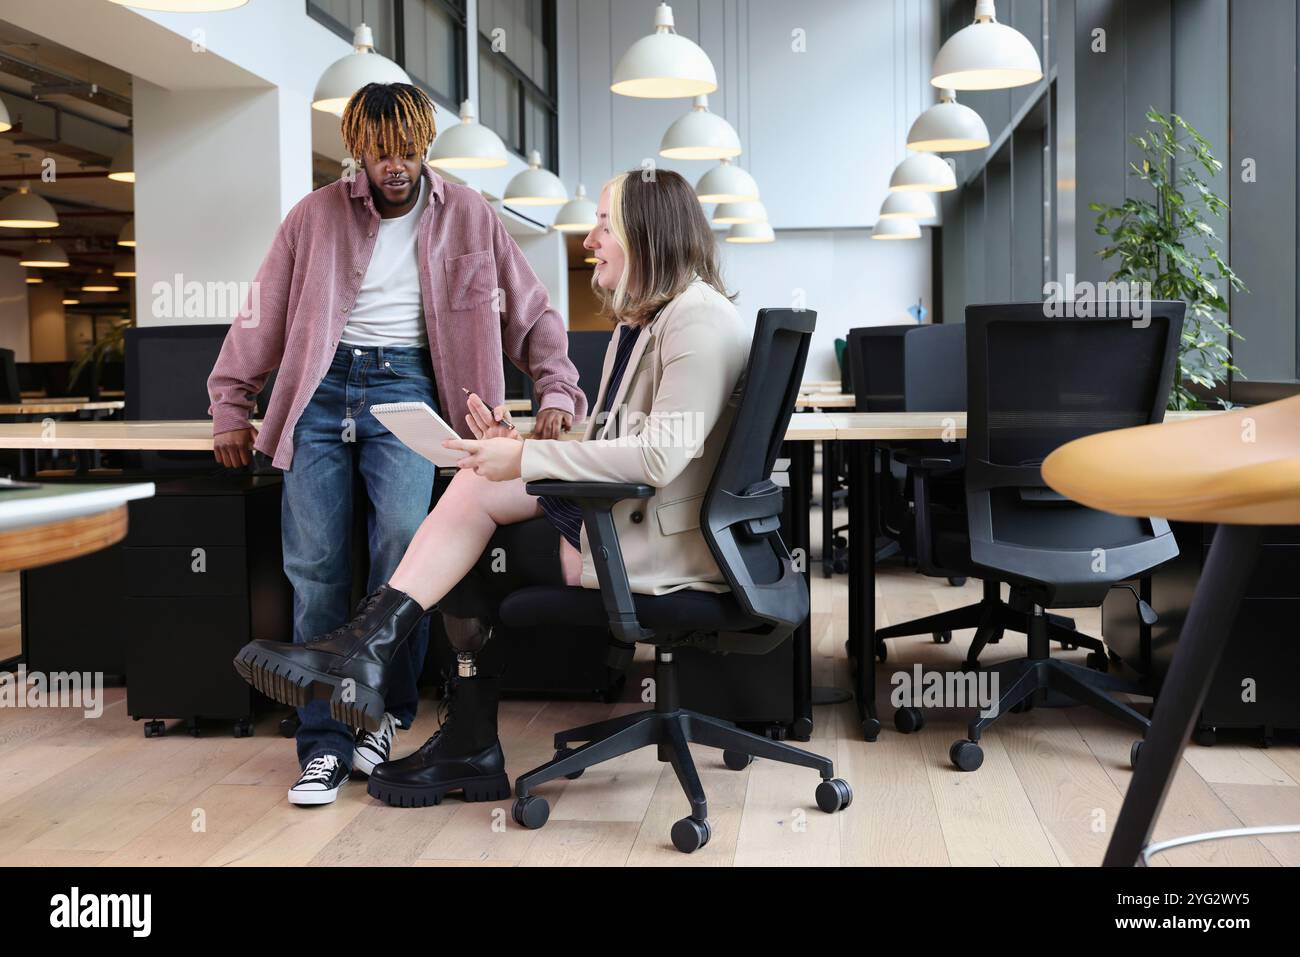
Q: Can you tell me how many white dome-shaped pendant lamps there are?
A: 14